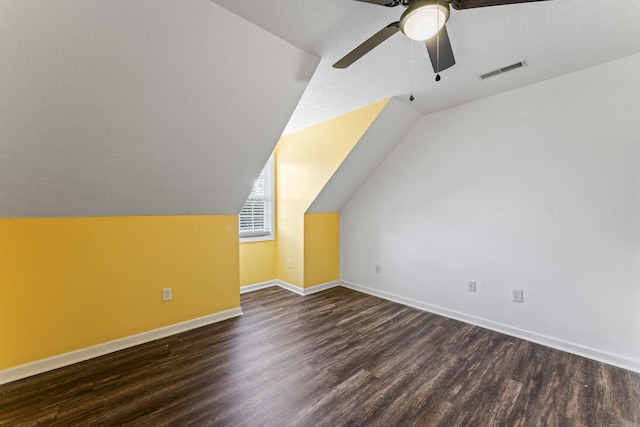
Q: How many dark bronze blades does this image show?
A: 4